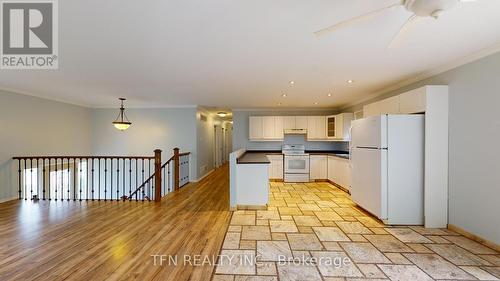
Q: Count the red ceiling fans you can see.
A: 0